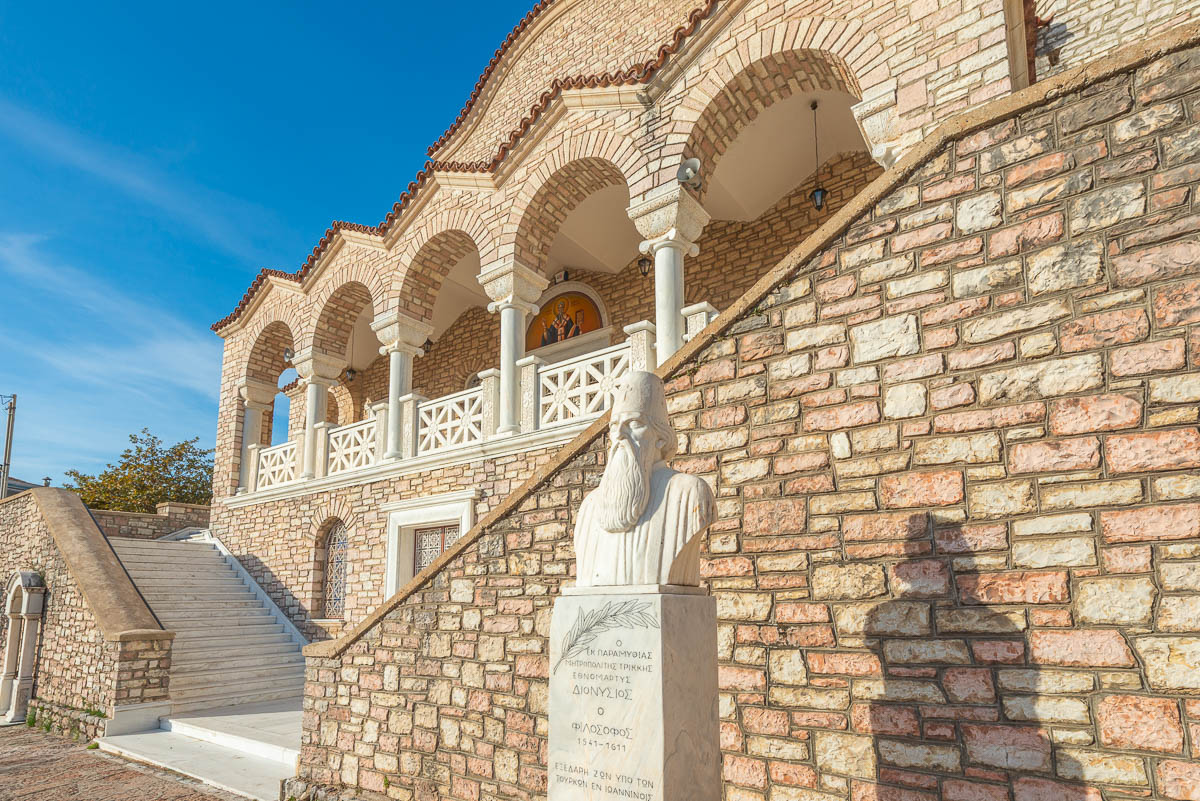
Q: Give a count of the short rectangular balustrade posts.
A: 9